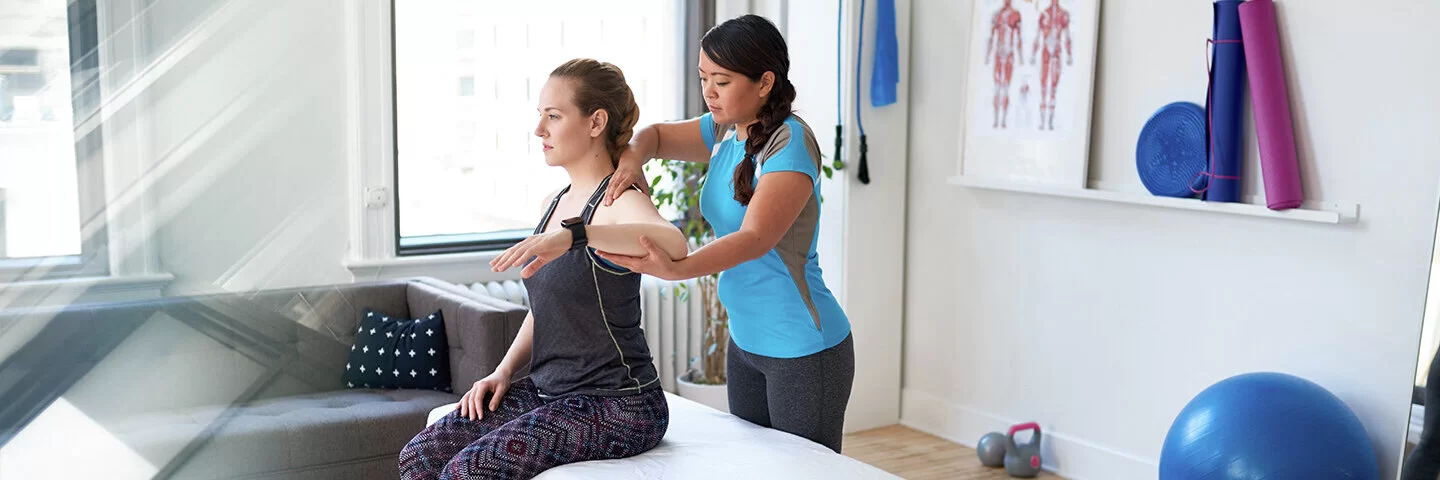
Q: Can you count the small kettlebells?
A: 1